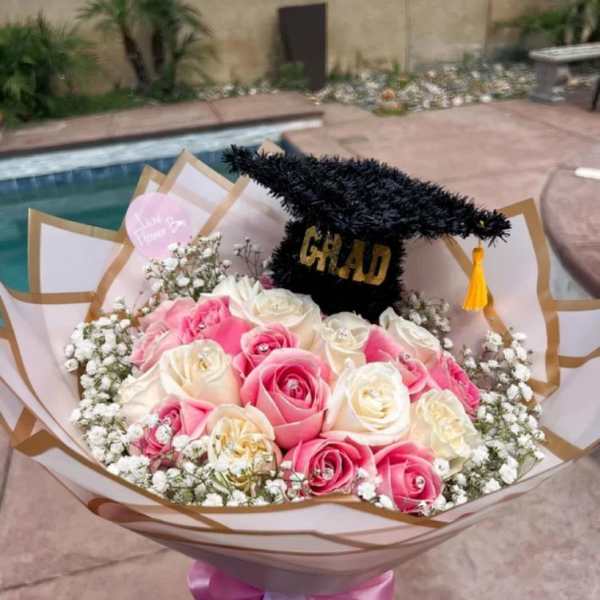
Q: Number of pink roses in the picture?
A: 9